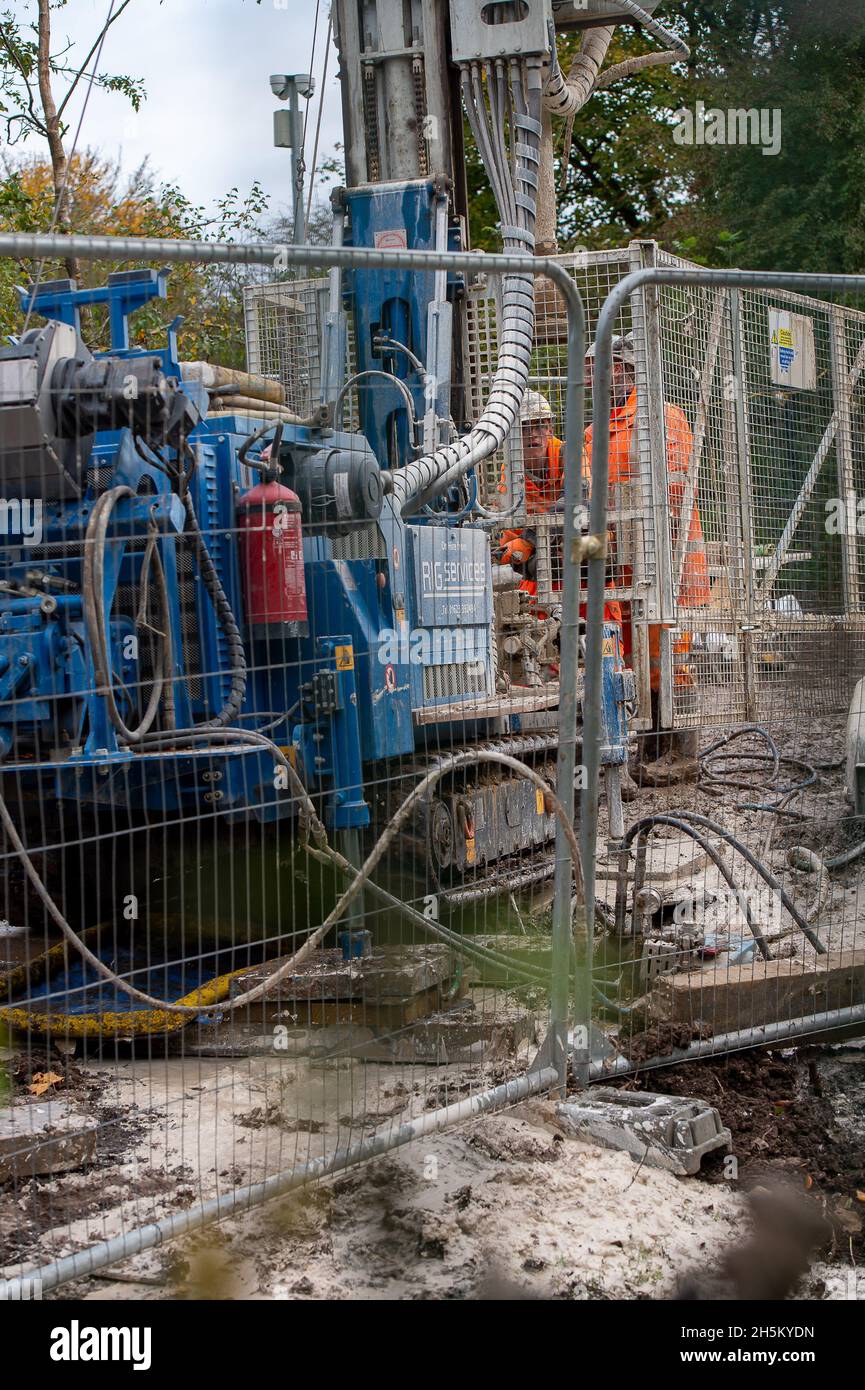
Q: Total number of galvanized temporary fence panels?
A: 2